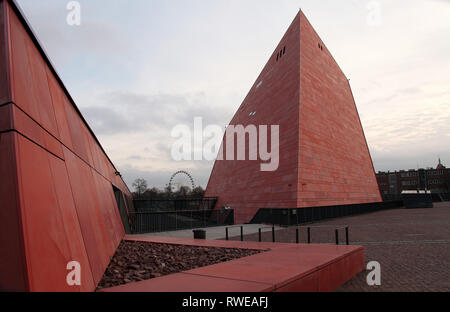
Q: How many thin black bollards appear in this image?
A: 8